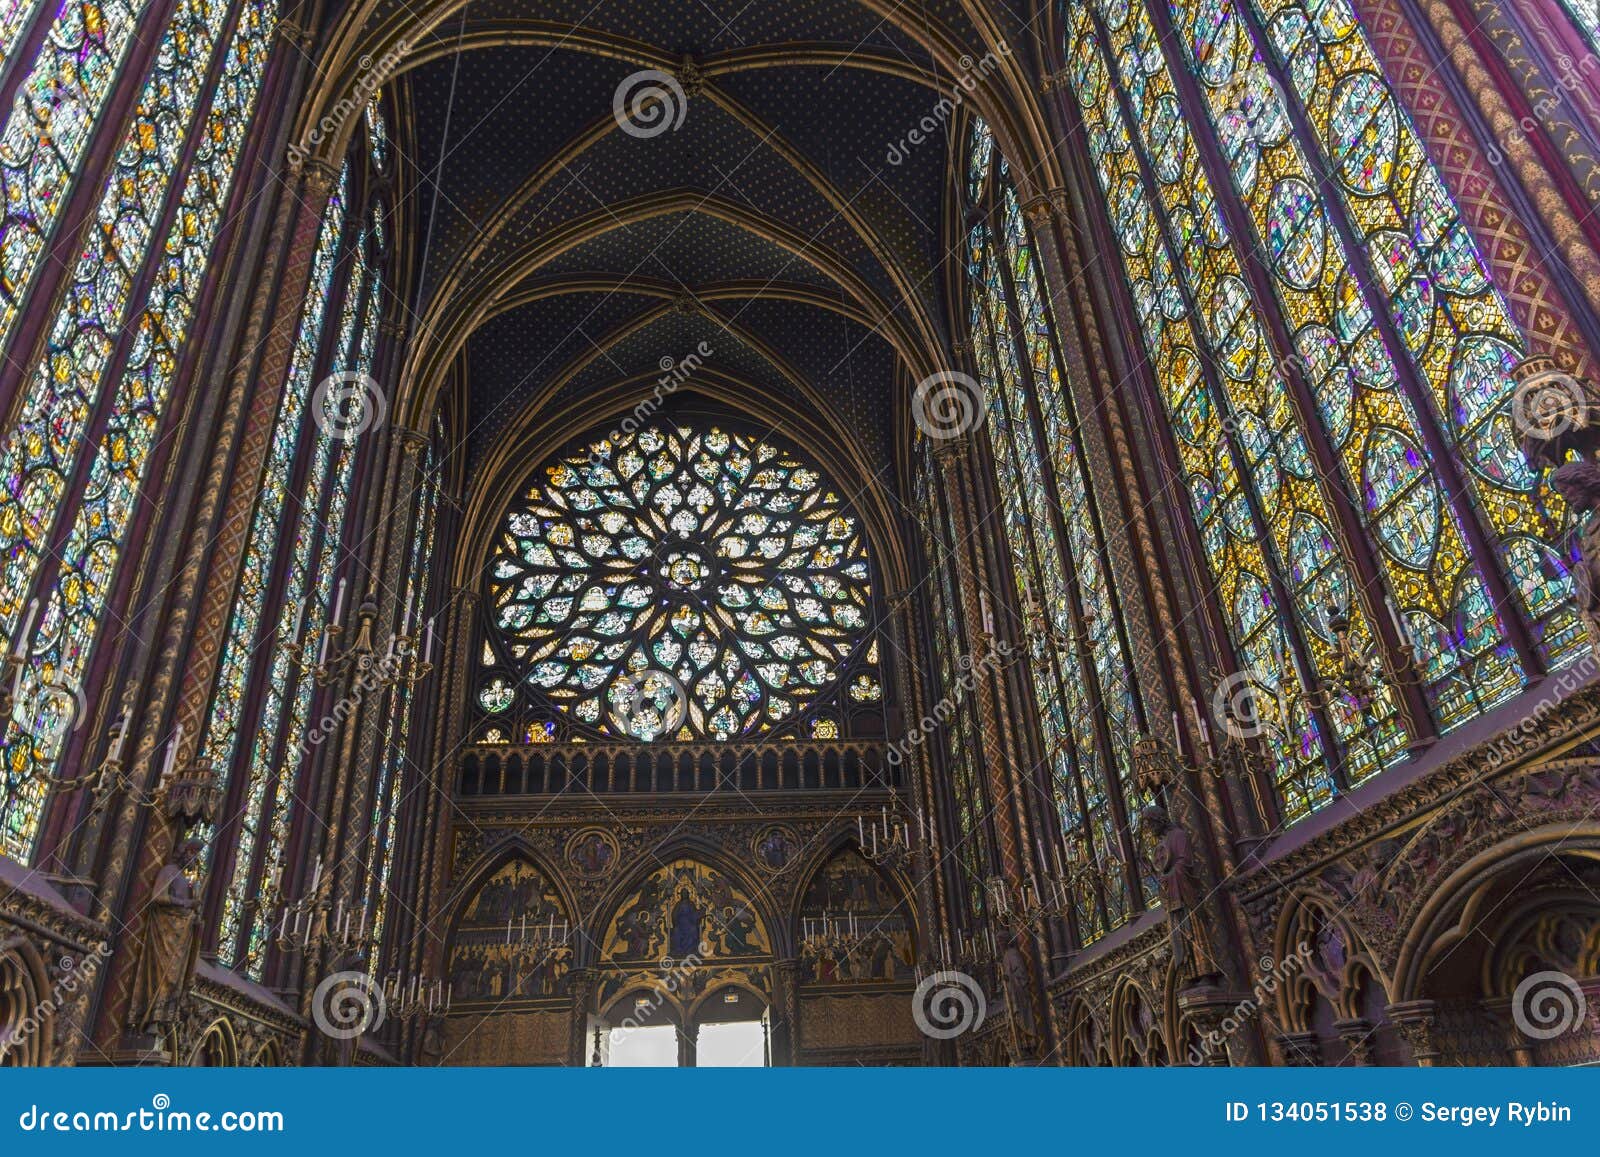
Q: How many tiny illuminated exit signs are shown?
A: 2